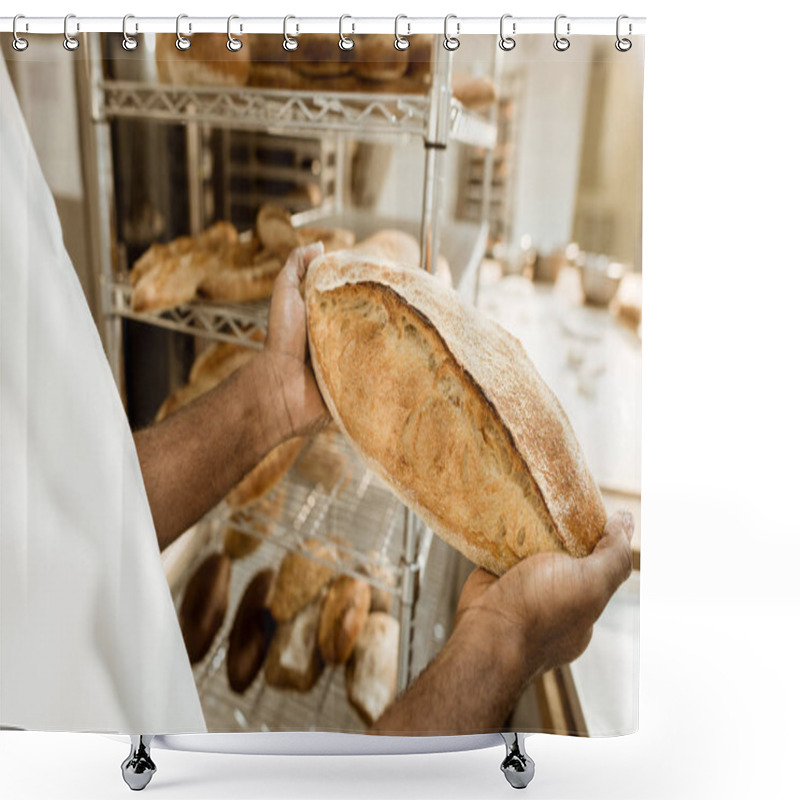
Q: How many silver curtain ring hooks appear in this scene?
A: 12